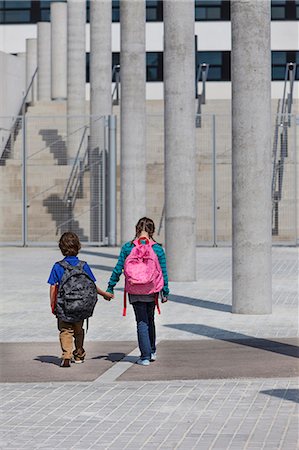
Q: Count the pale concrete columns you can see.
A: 8